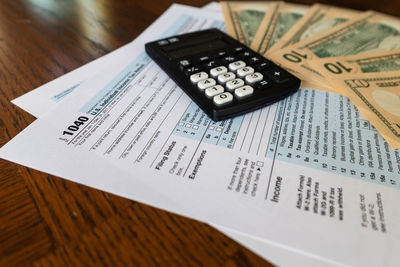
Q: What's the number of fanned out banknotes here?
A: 6